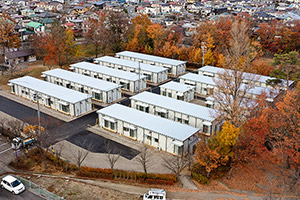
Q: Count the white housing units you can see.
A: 11